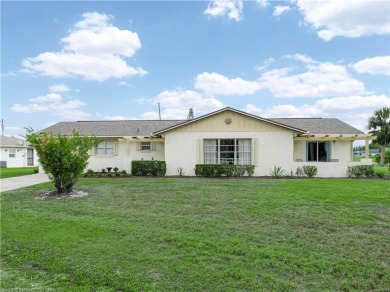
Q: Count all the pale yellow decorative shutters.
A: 6